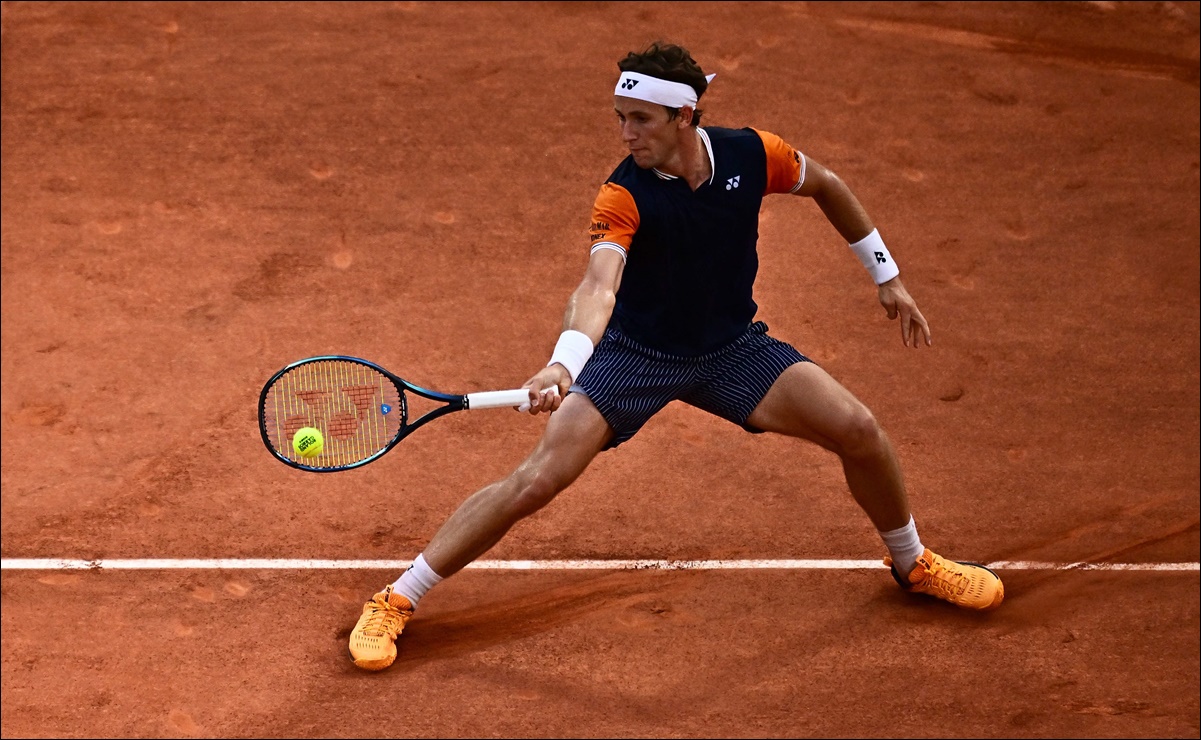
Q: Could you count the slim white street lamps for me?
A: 0